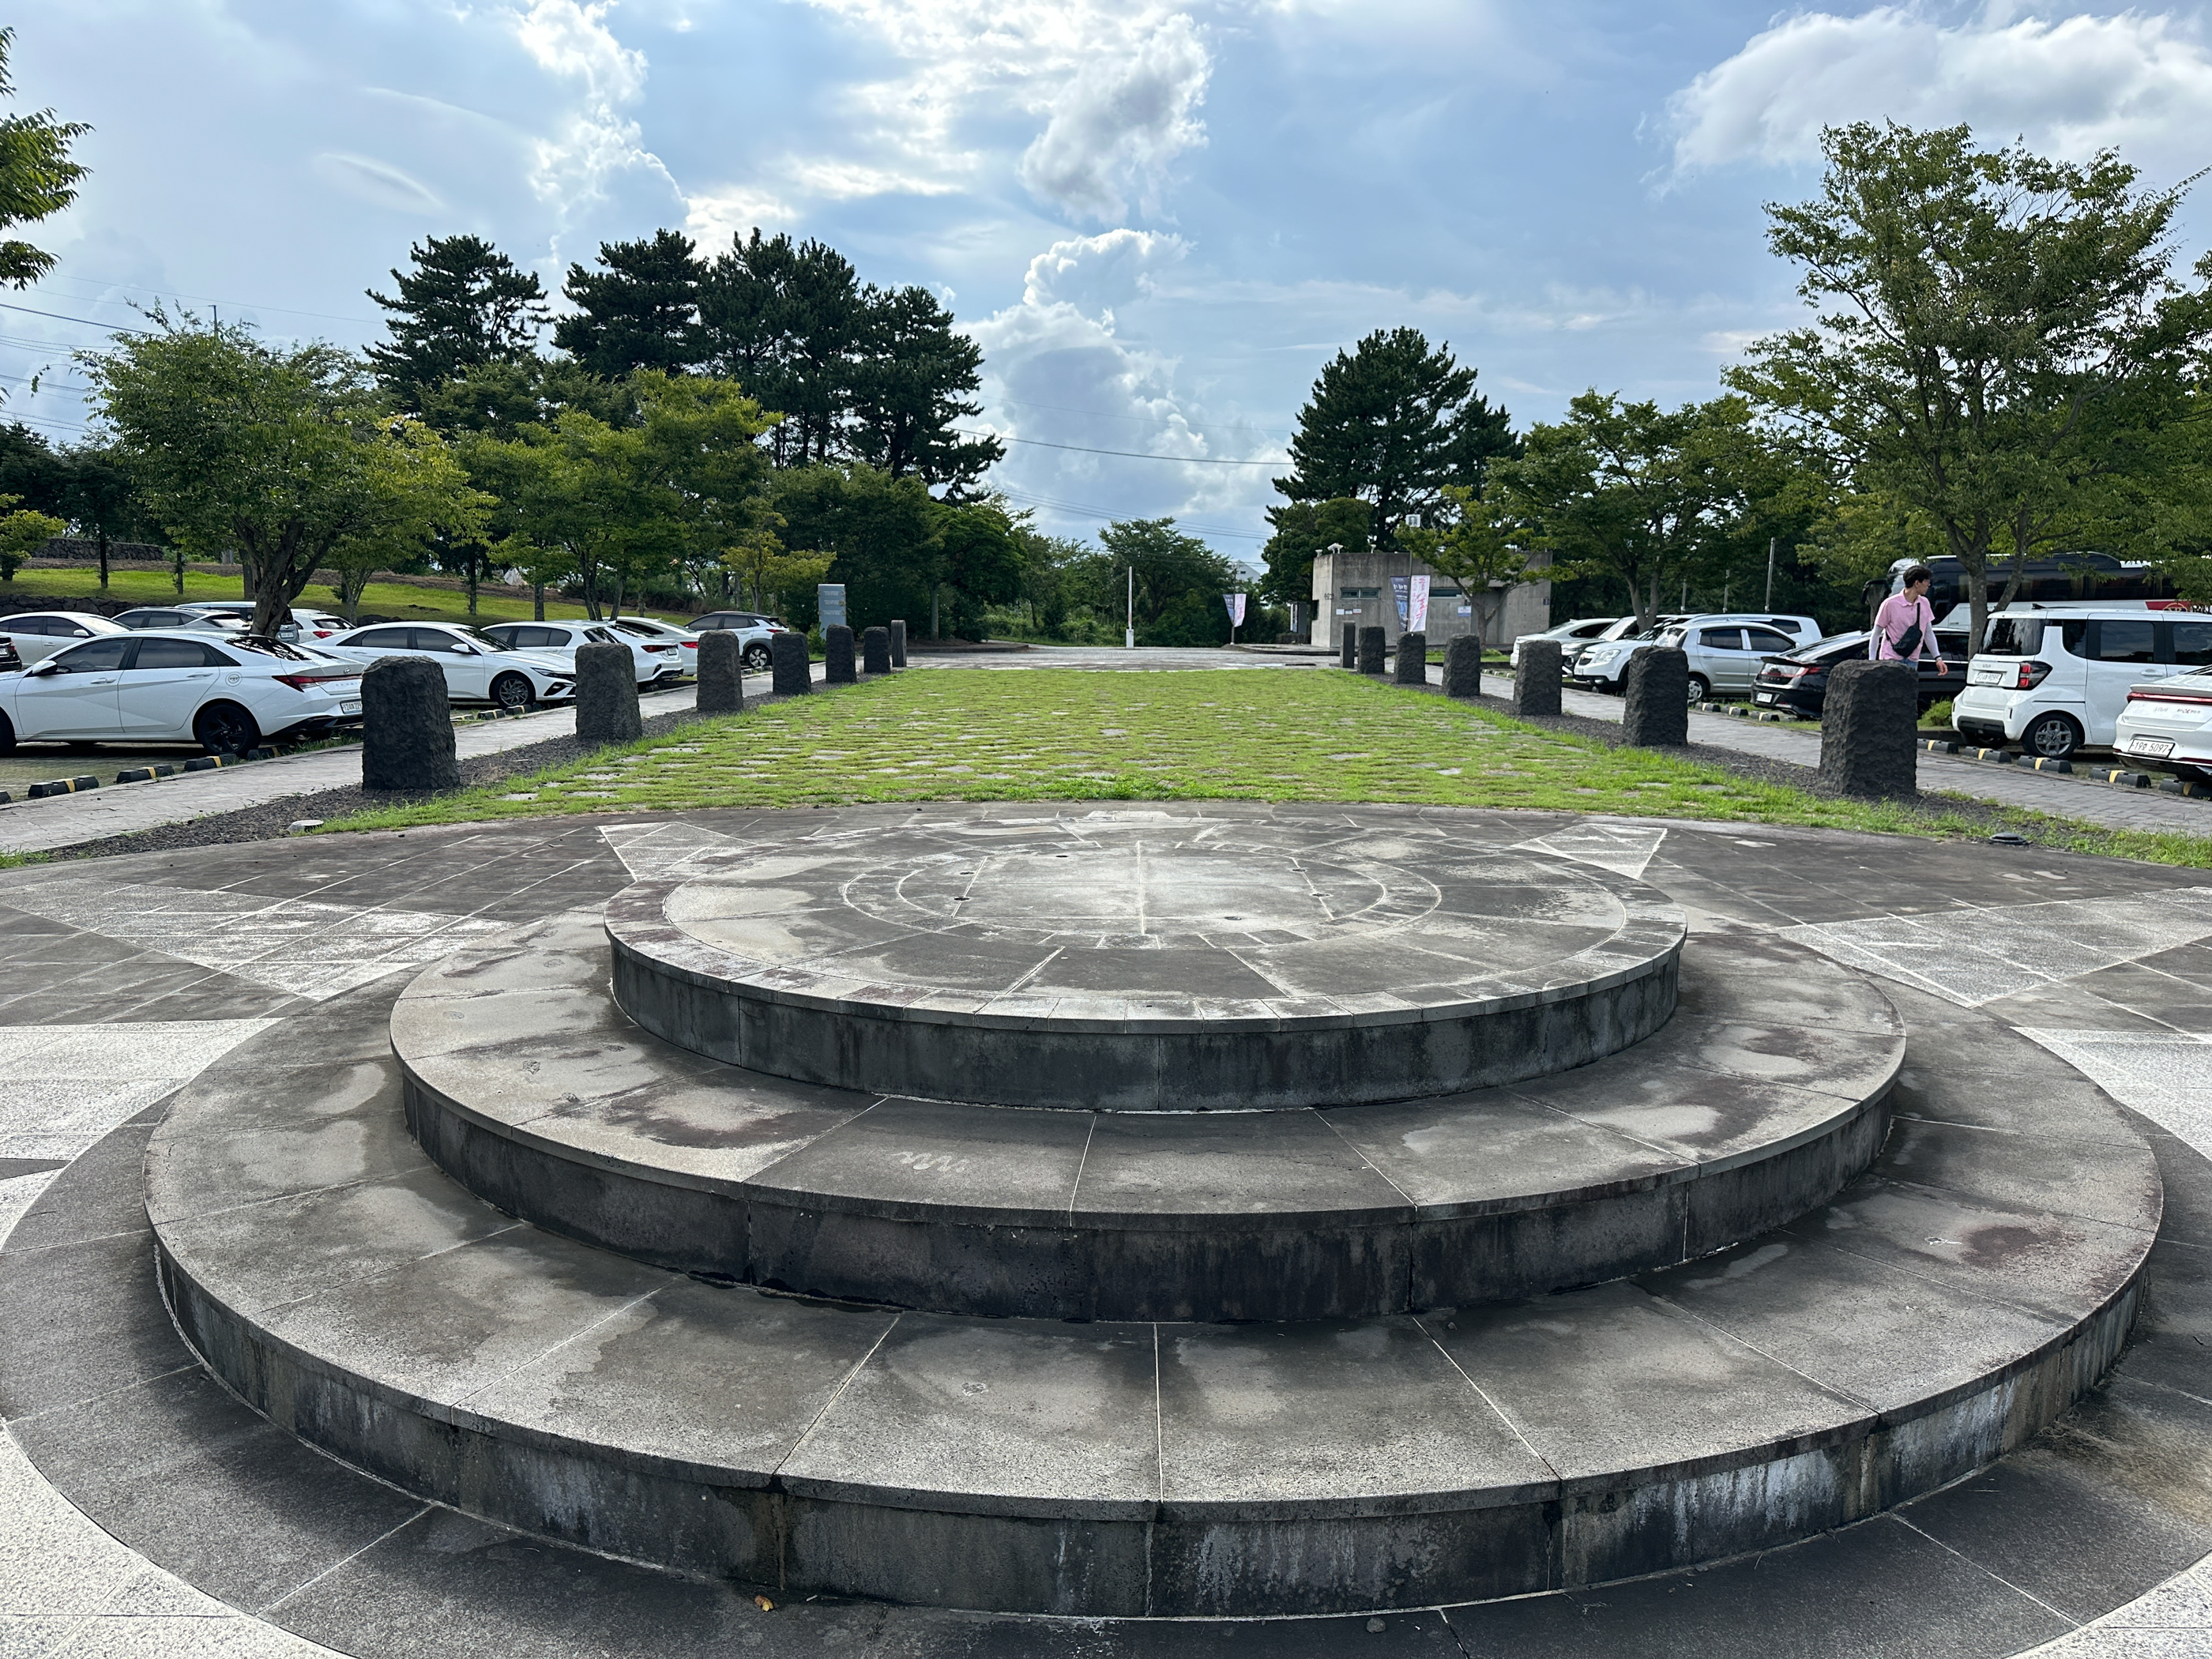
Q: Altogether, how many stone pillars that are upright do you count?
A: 14